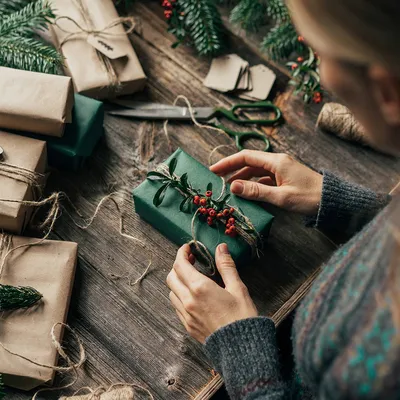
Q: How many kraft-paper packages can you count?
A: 4